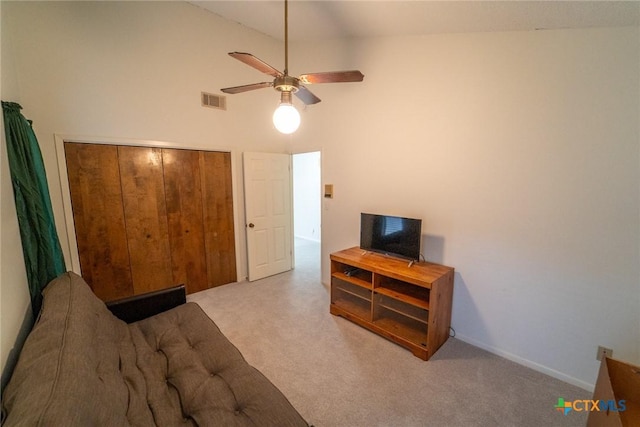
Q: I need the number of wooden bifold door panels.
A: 4